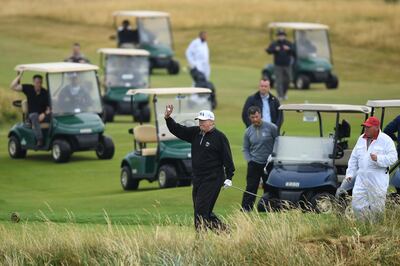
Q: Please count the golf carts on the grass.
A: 7